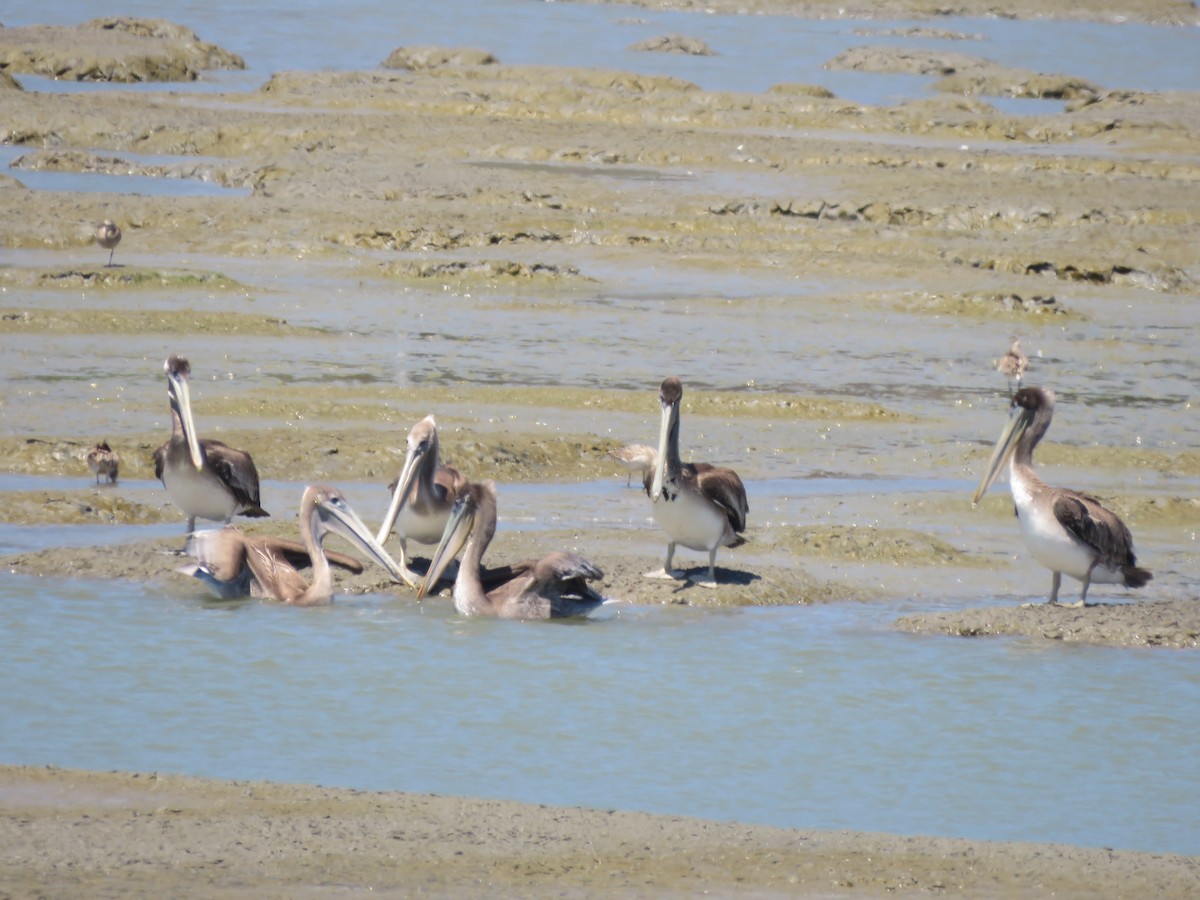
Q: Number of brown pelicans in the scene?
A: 6